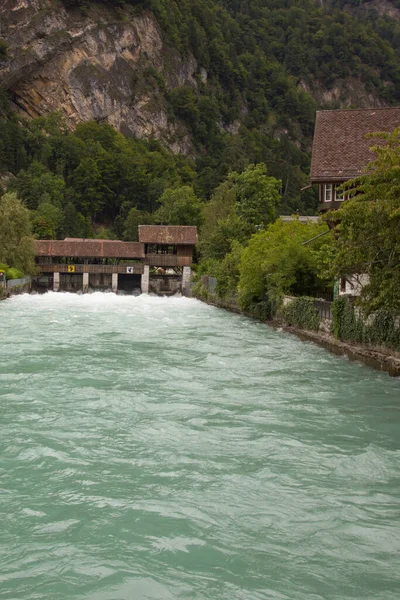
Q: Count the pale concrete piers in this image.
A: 5